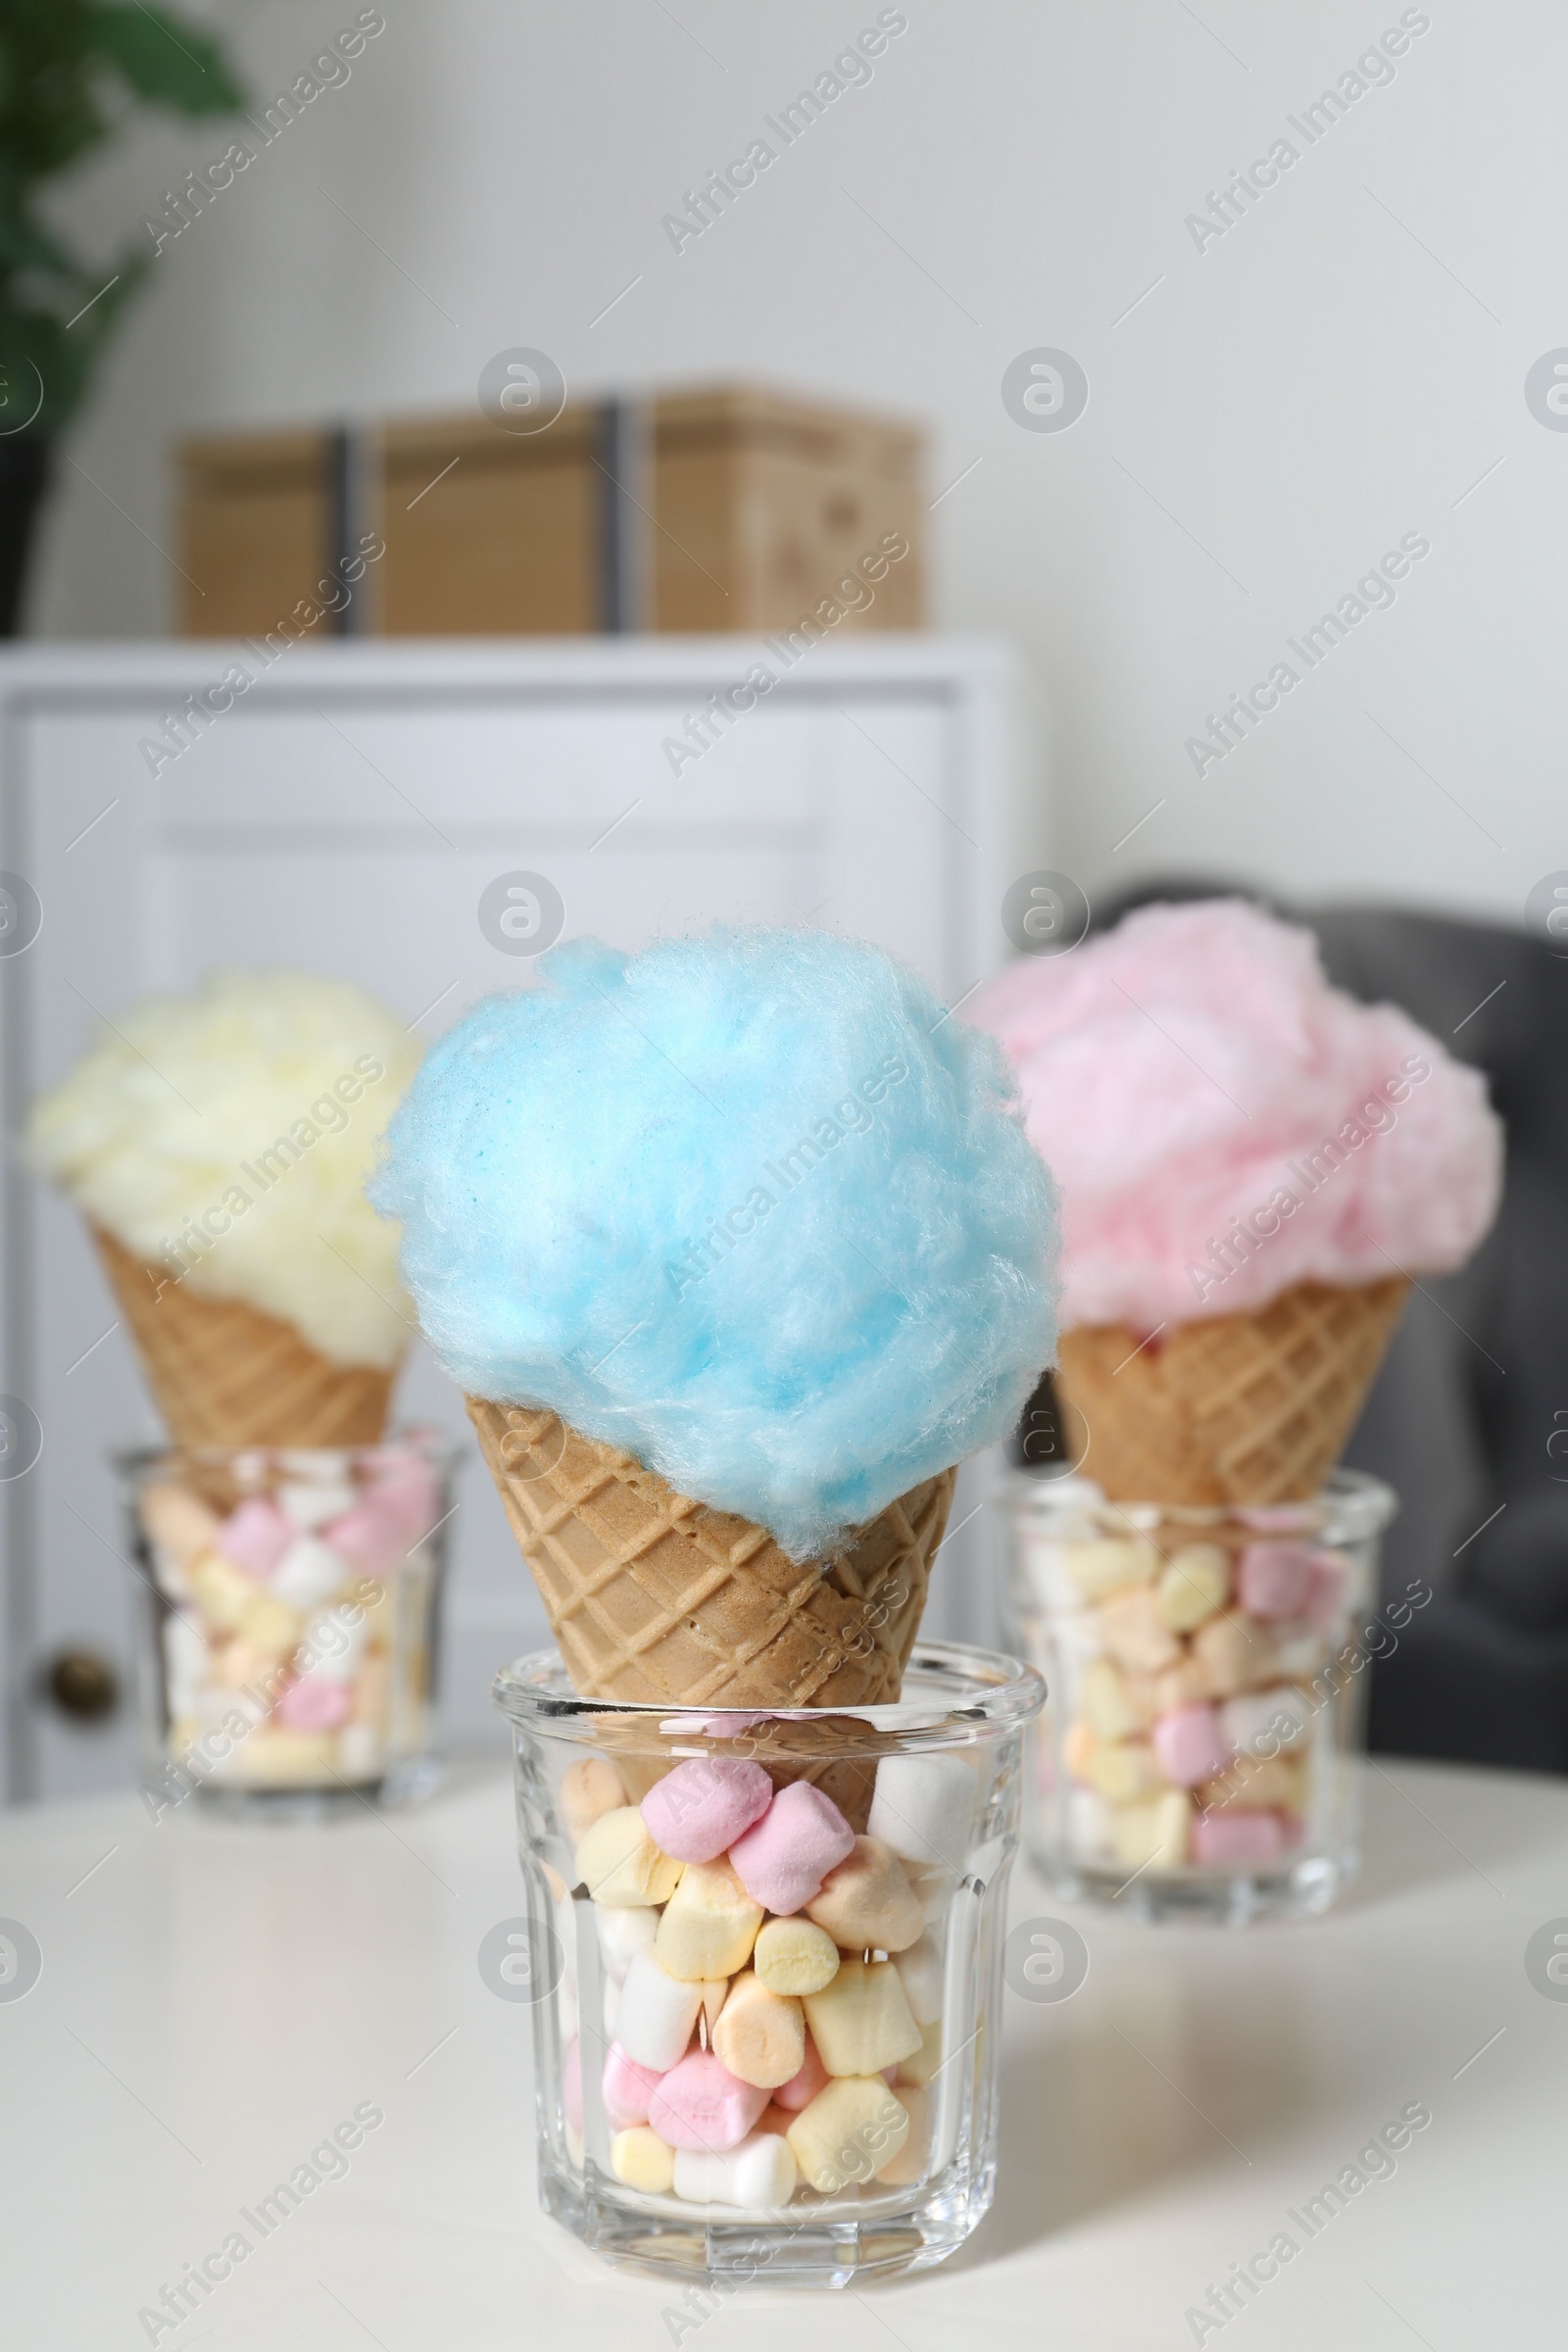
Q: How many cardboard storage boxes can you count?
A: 1